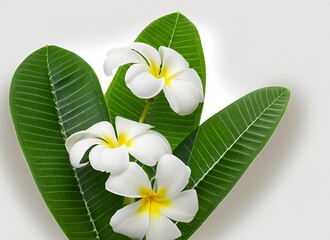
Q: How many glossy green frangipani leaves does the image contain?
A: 3